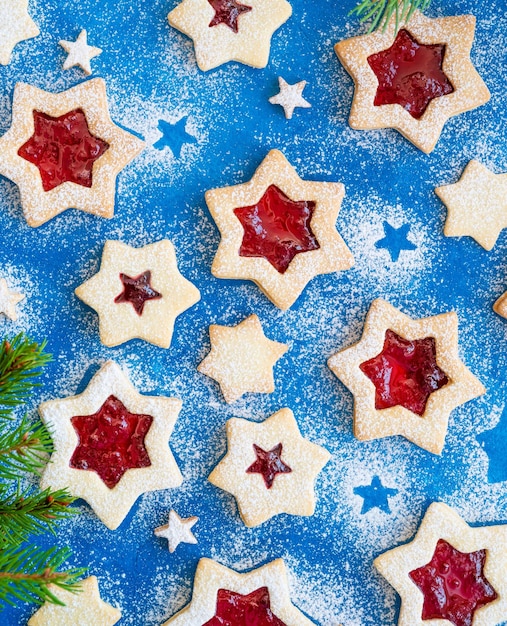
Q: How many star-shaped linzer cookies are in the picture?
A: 10